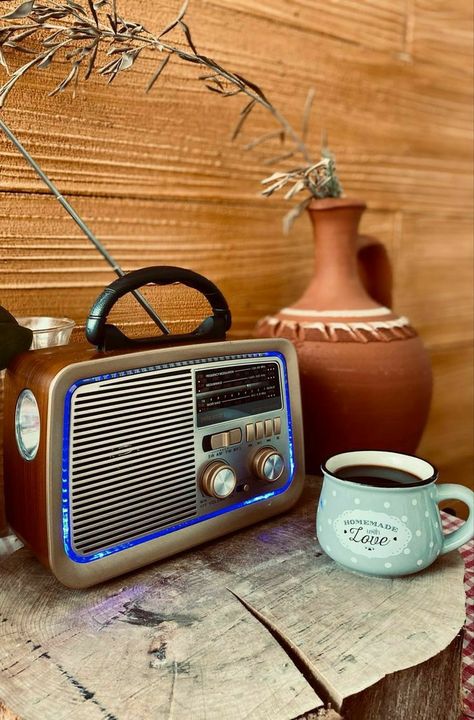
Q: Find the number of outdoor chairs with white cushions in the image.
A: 0